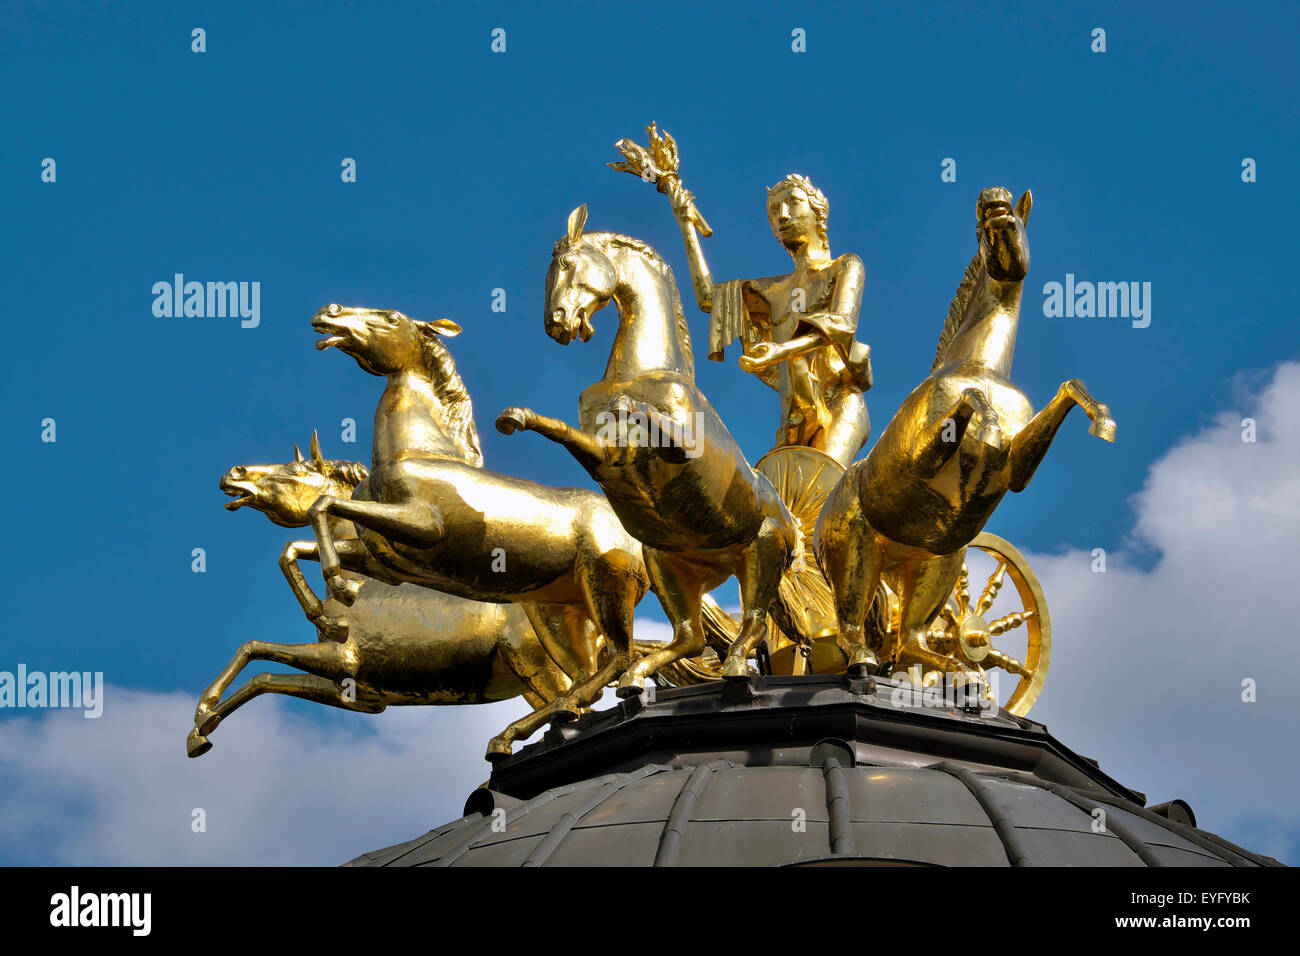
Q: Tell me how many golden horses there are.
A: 4